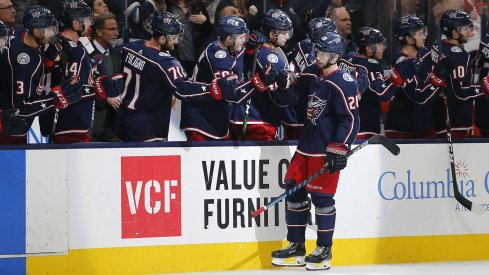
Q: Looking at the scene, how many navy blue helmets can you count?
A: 11